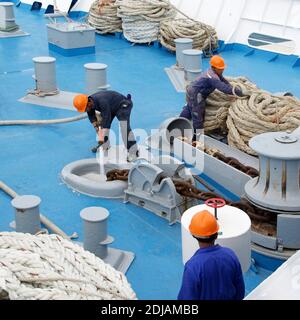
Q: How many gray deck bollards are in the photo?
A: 7